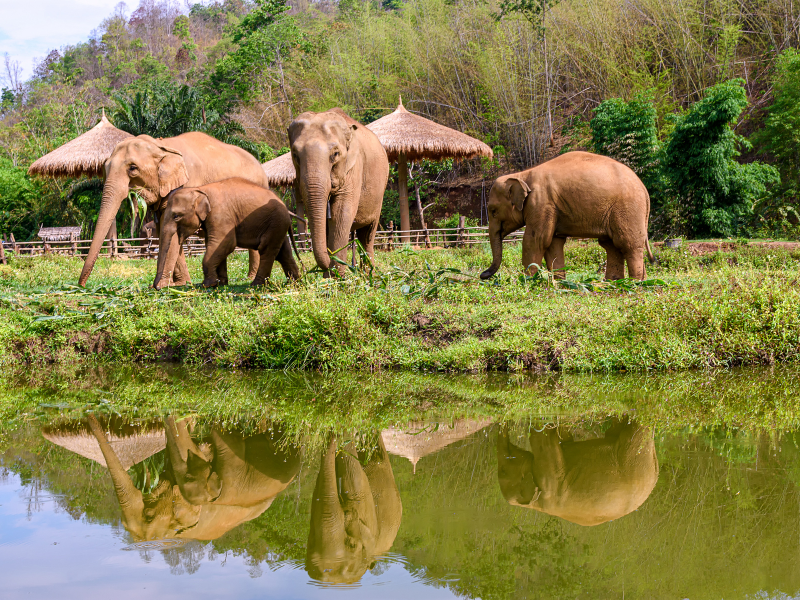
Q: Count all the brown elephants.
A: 4